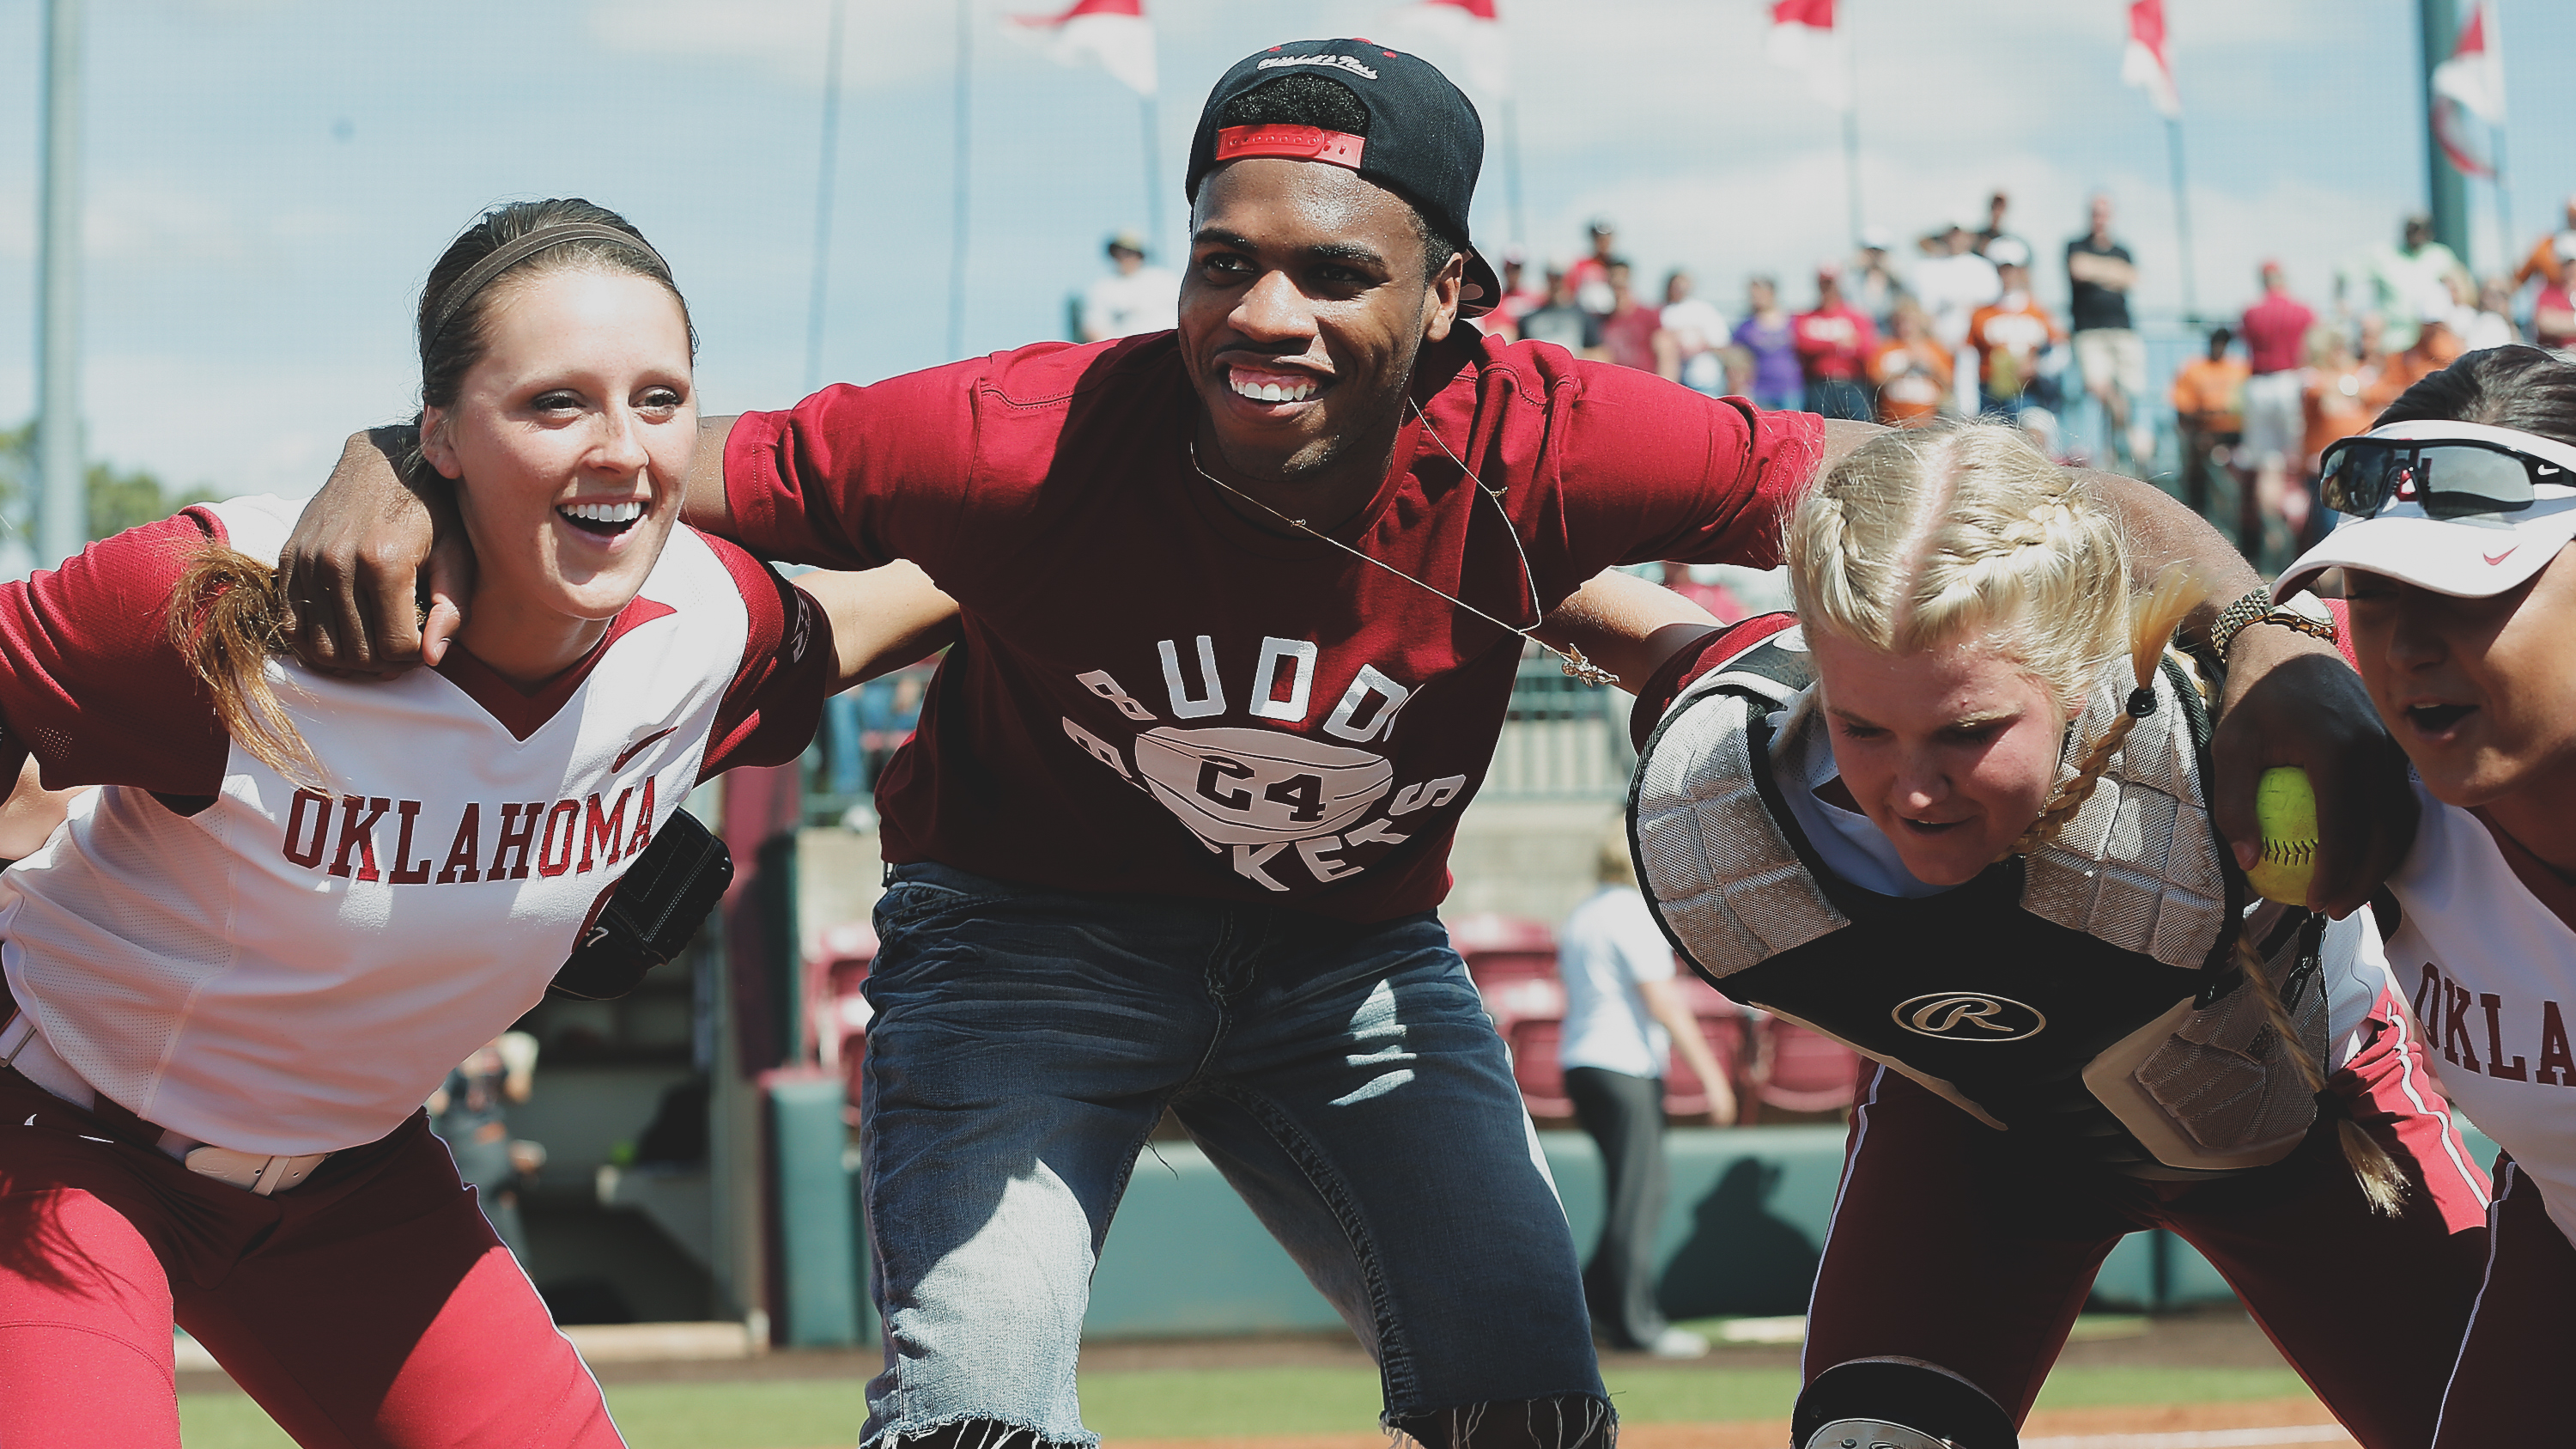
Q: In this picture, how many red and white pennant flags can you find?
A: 5